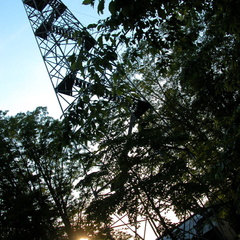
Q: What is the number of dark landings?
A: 6